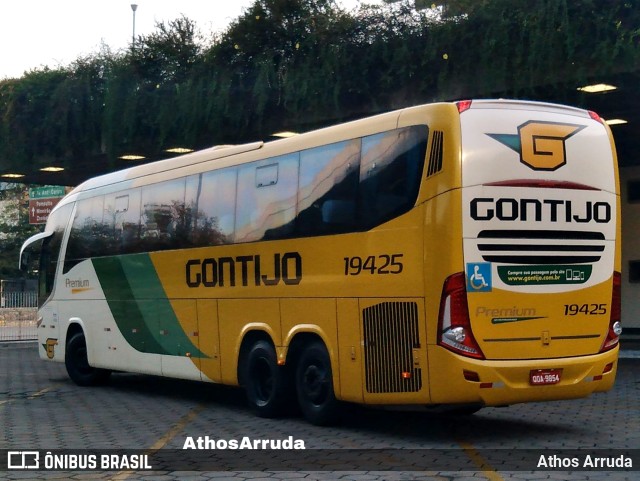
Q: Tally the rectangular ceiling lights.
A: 7